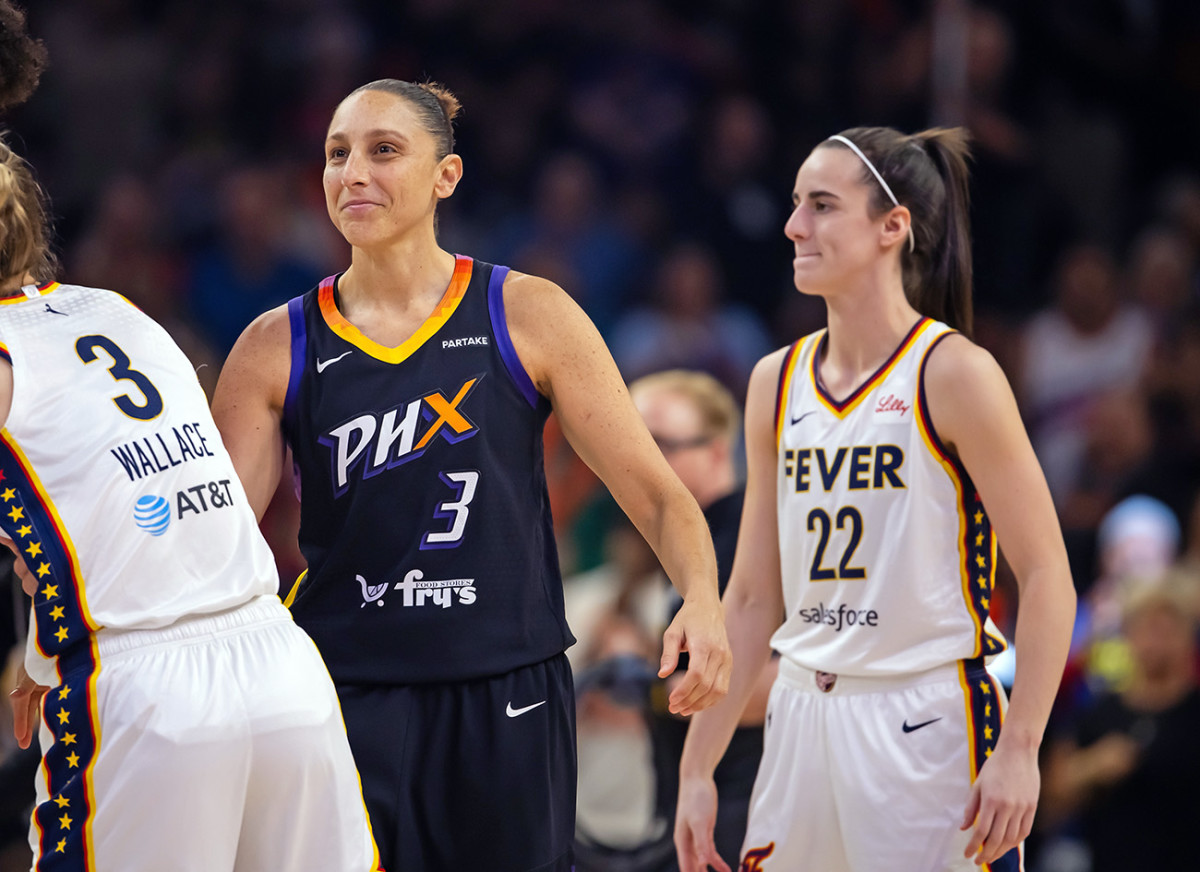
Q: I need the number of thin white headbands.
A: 1